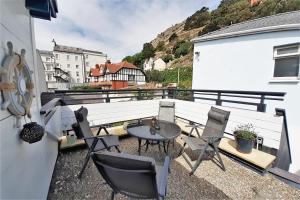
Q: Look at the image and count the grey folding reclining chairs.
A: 4